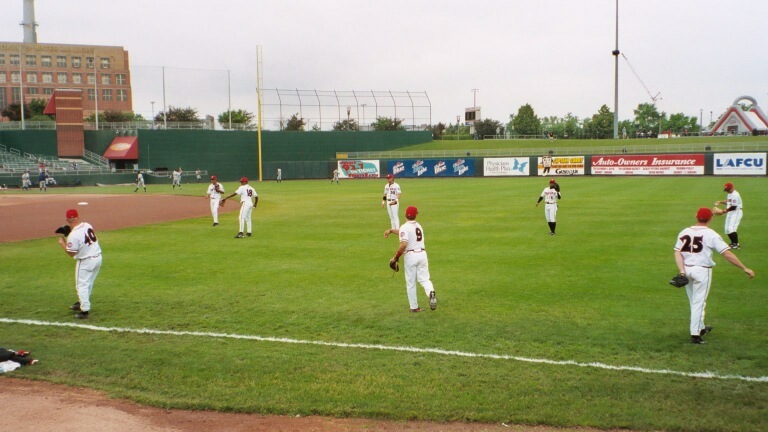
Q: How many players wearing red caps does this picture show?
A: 8